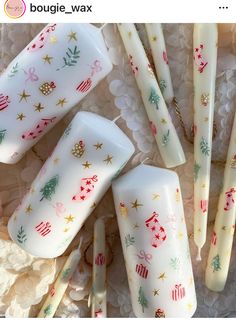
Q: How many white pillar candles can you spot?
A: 3